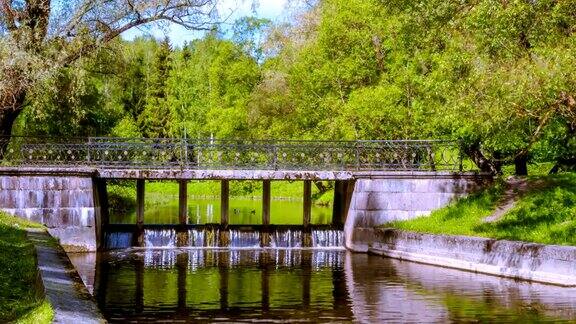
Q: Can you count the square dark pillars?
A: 5